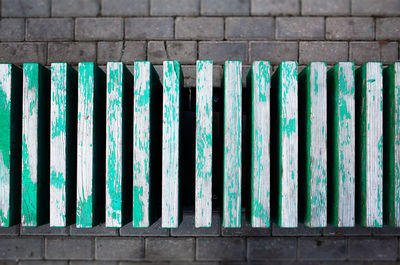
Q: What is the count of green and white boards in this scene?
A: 15